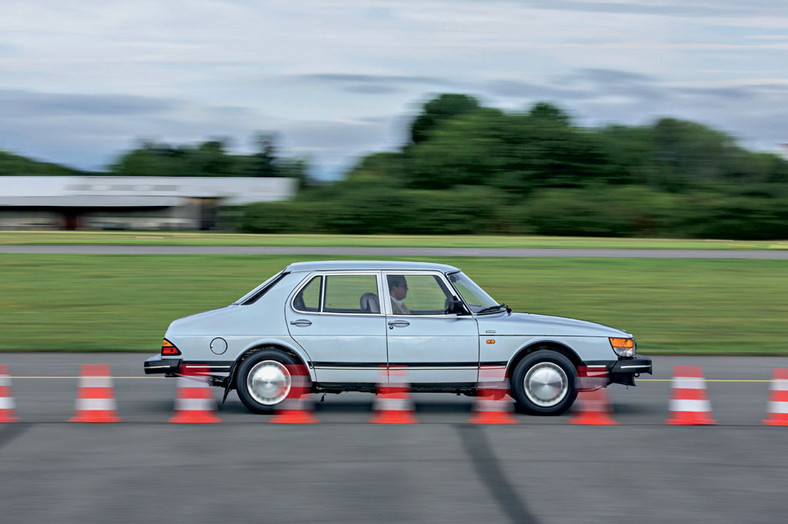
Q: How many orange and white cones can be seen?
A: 9